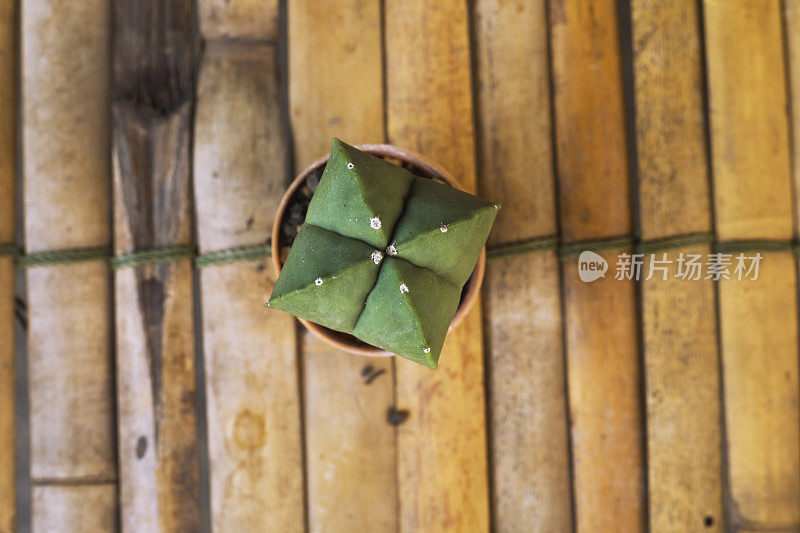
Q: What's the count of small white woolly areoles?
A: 8